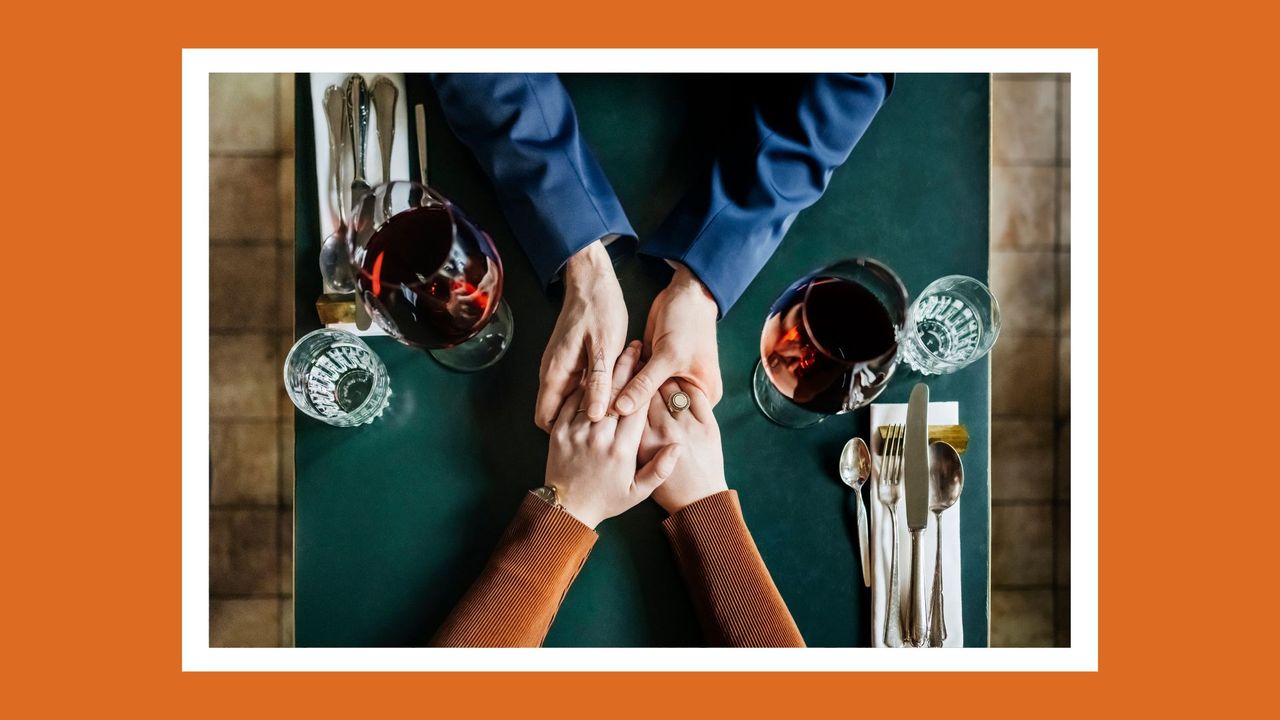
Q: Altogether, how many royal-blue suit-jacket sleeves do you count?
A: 2